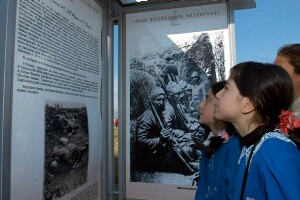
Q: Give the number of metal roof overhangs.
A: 1